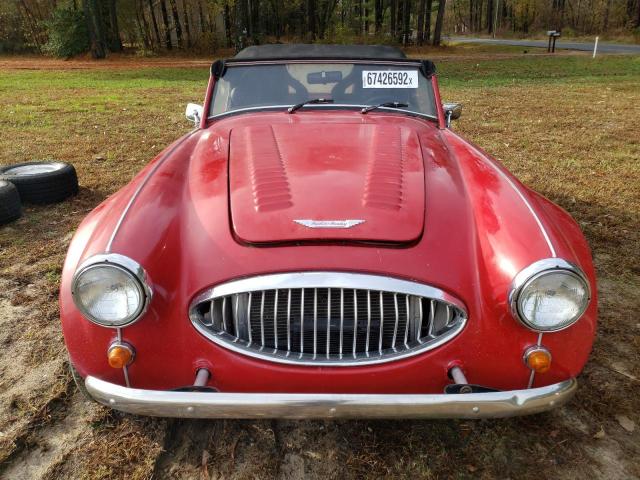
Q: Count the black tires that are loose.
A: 2